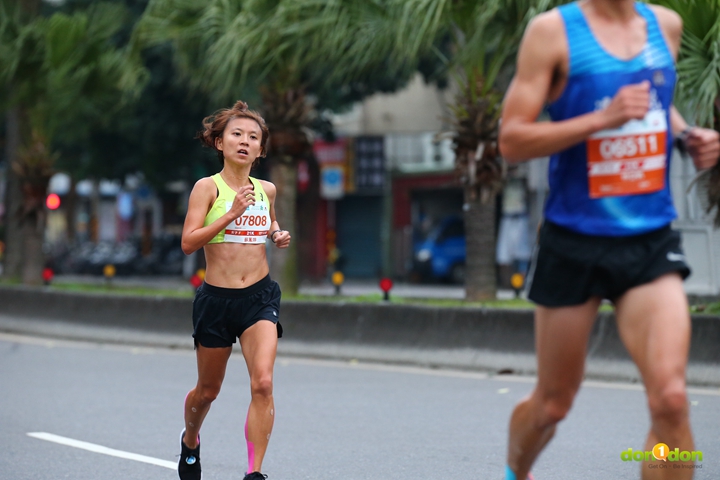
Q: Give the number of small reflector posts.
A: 7